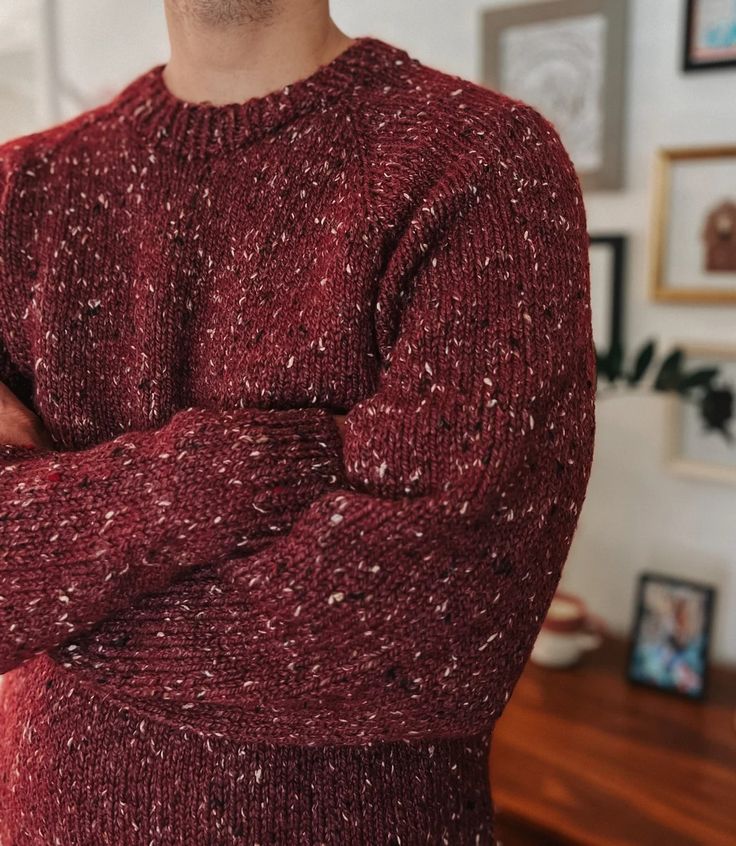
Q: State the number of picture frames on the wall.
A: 5